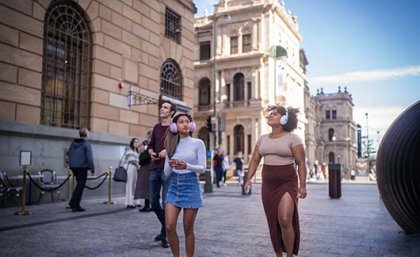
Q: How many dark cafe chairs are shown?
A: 2